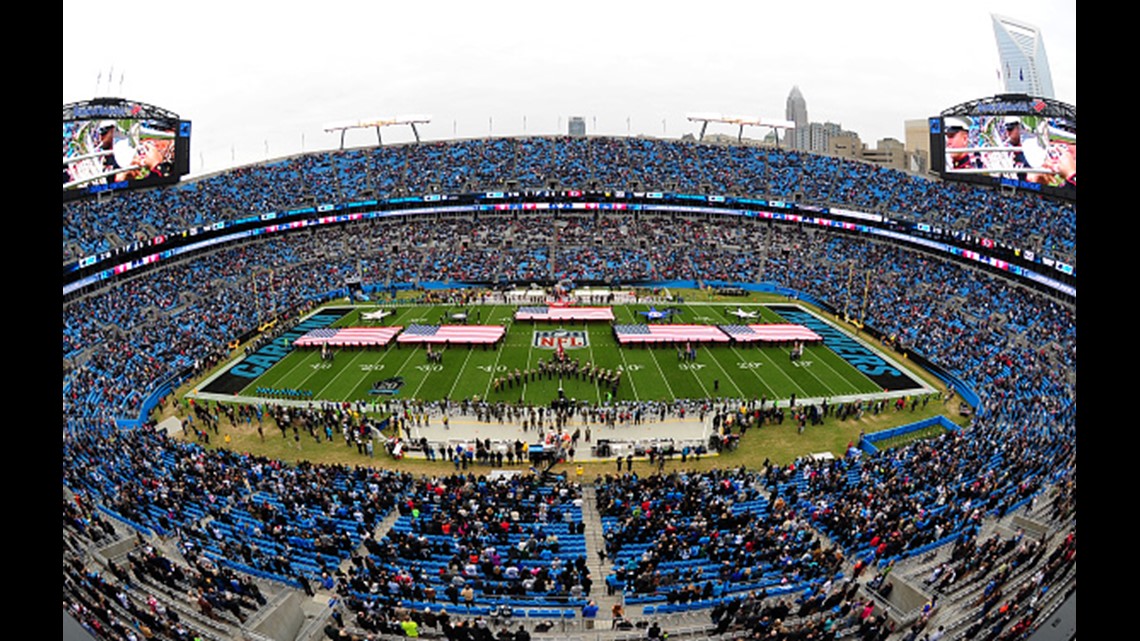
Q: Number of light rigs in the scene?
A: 2